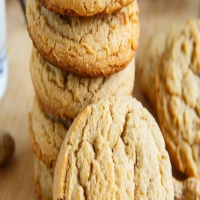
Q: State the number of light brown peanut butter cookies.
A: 8